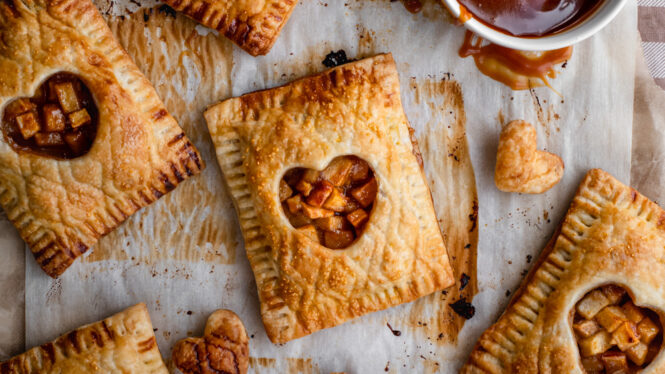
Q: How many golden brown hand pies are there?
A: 5